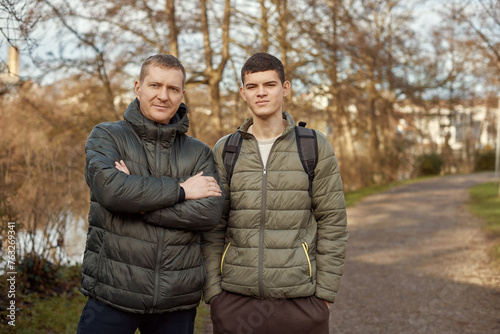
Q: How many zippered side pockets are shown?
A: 2